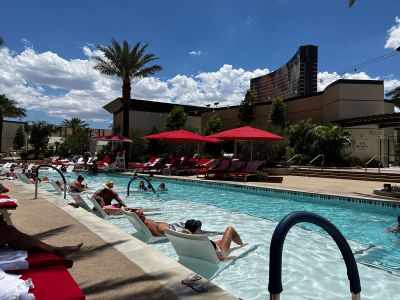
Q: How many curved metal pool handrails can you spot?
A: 3